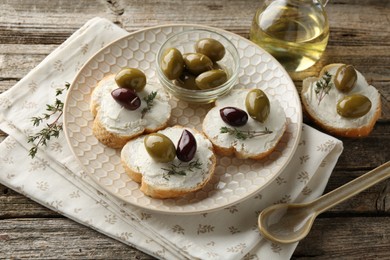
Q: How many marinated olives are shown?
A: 13